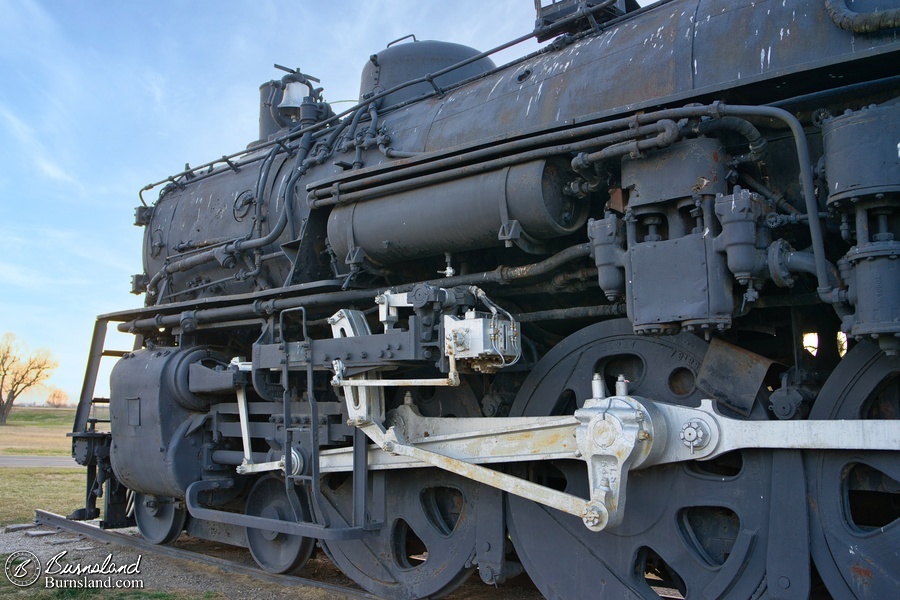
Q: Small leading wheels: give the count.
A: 2